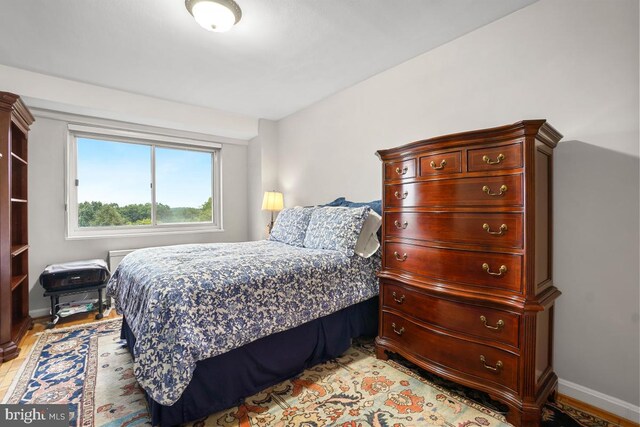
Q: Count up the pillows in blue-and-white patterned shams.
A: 2